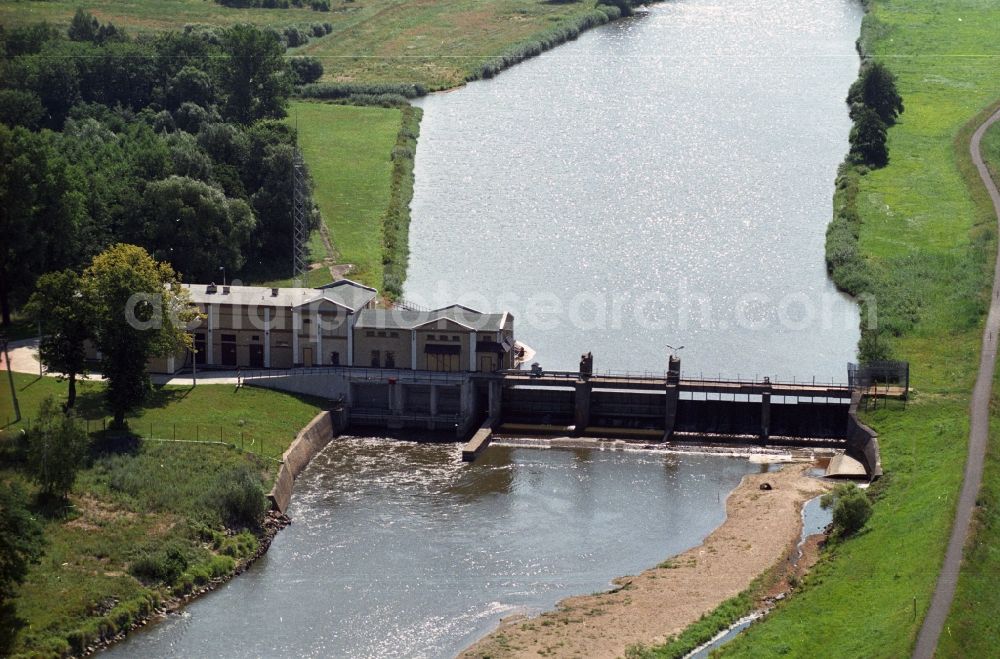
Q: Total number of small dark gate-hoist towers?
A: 2